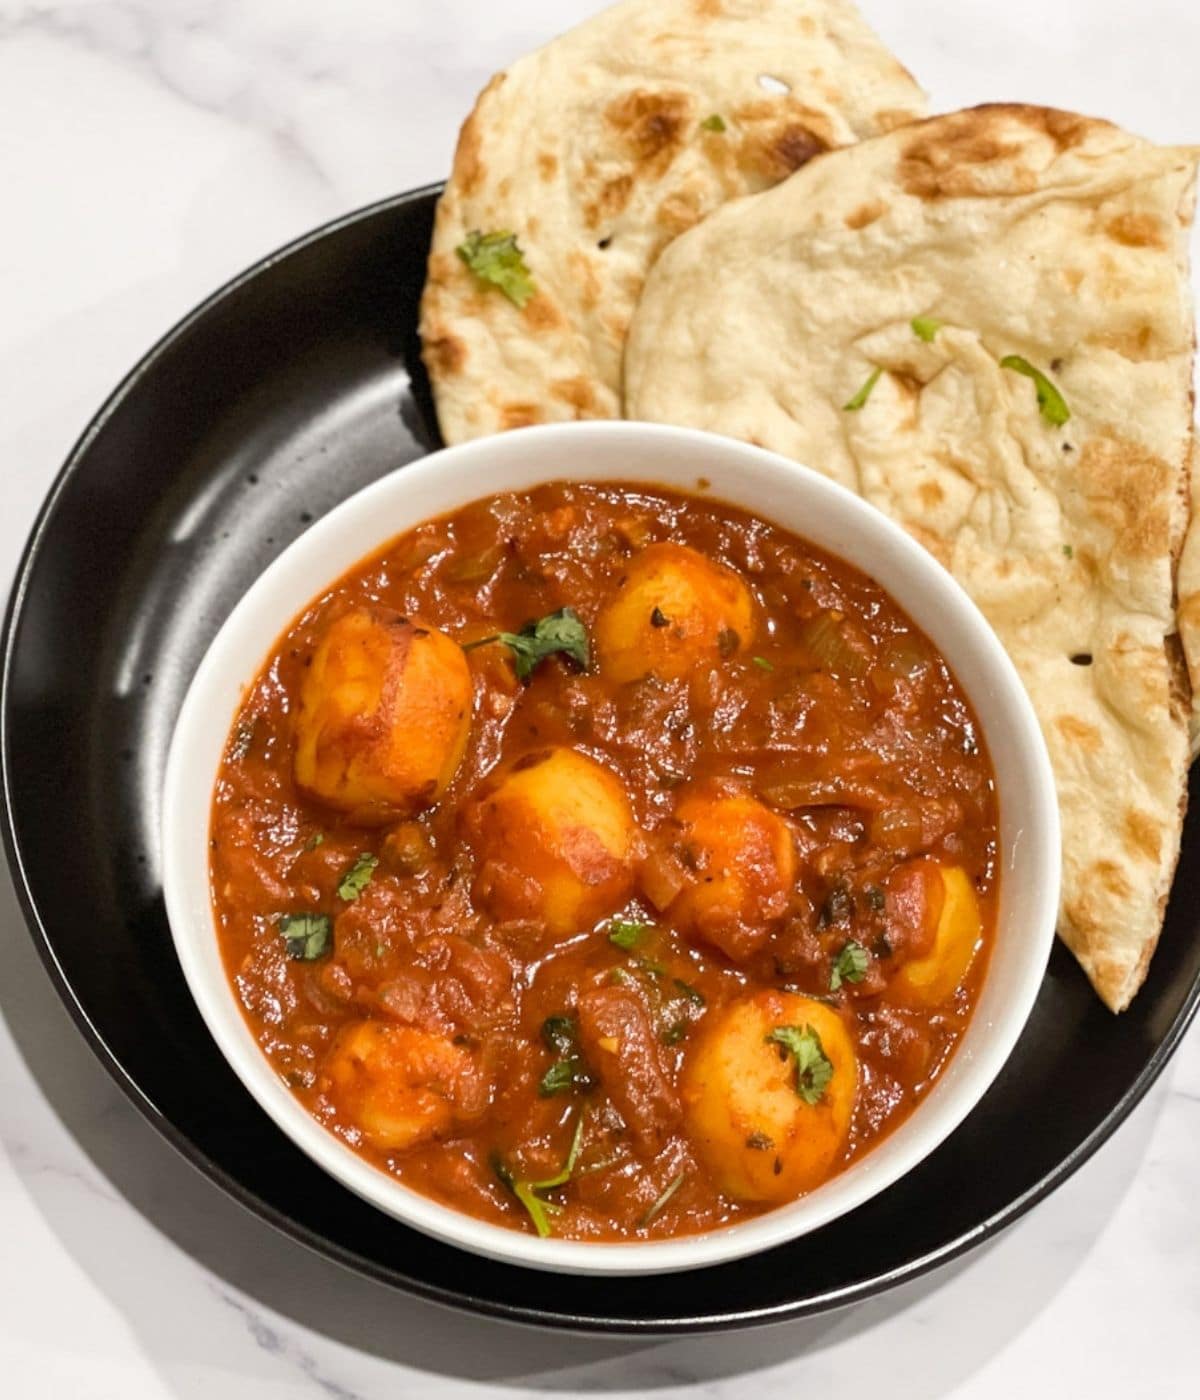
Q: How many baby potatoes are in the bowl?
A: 7